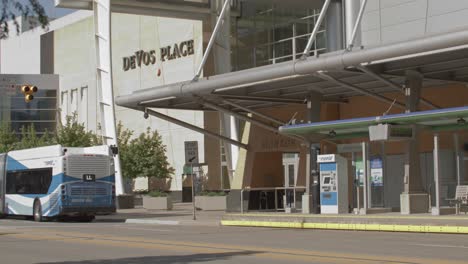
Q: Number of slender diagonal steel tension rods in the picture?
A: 3